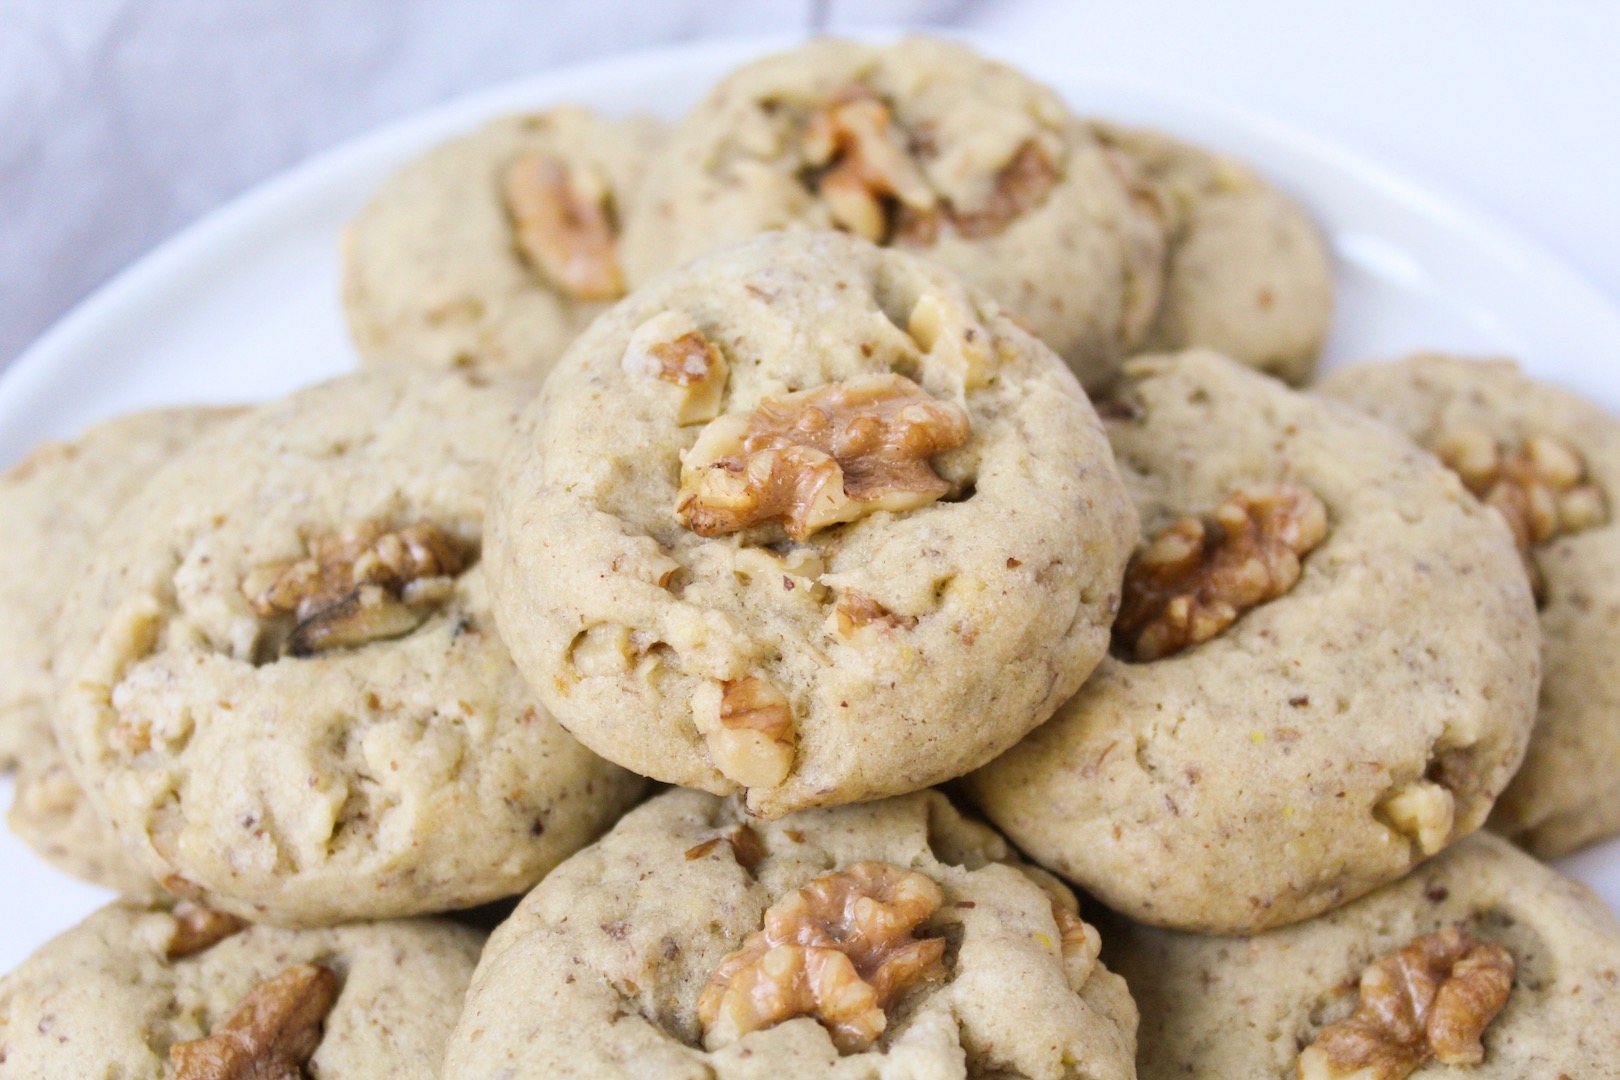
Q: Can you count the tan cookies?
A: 11